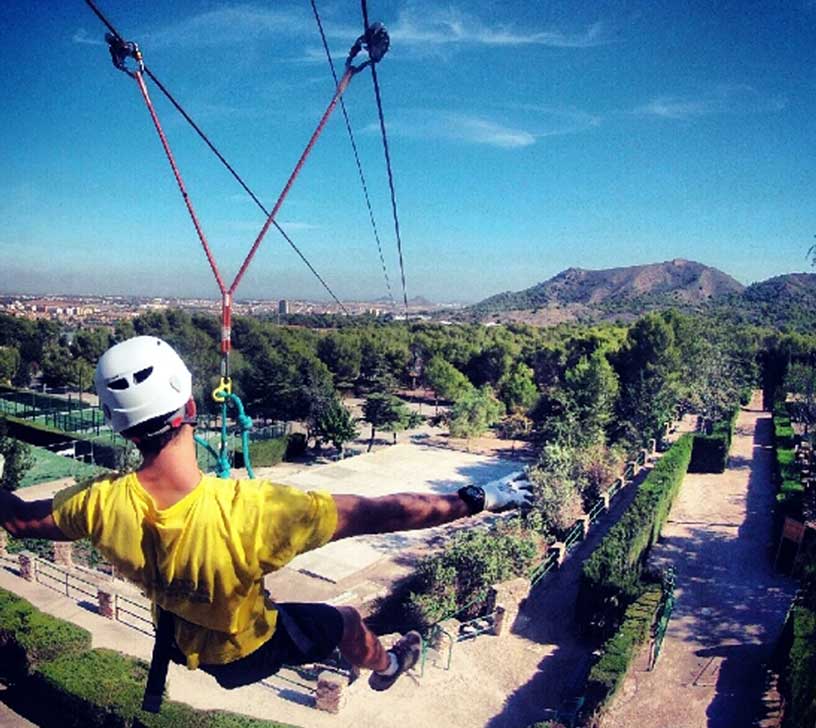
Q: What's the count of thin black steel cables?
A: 3